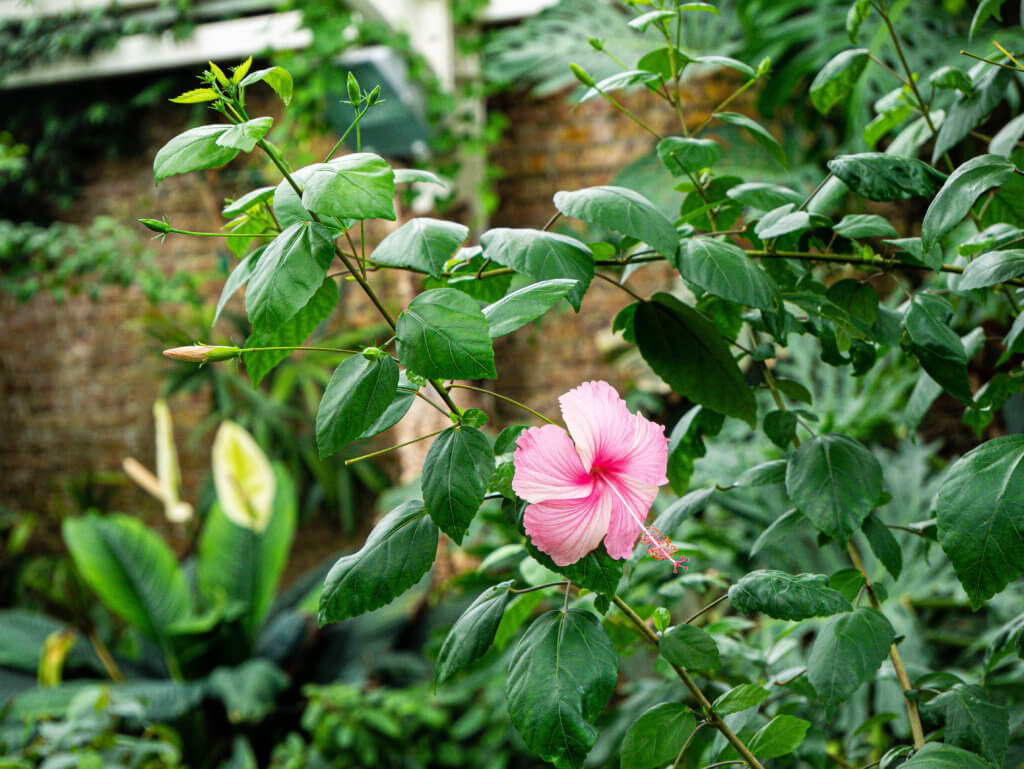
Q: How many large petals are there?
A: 5